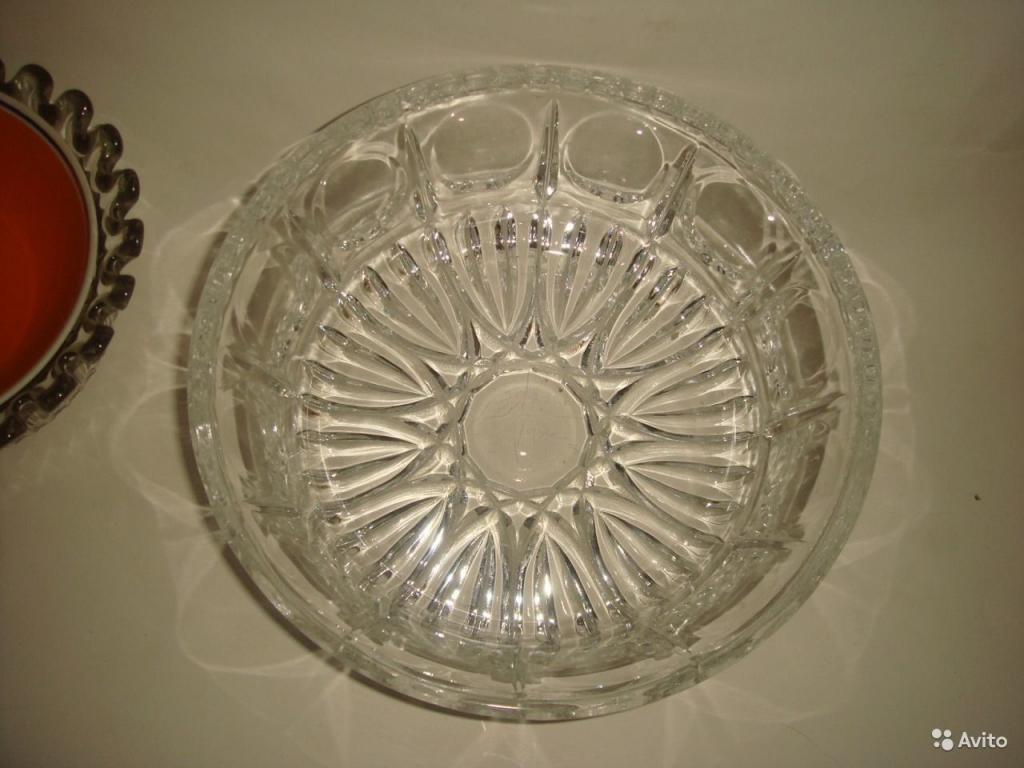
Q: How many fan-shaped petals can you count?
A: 12